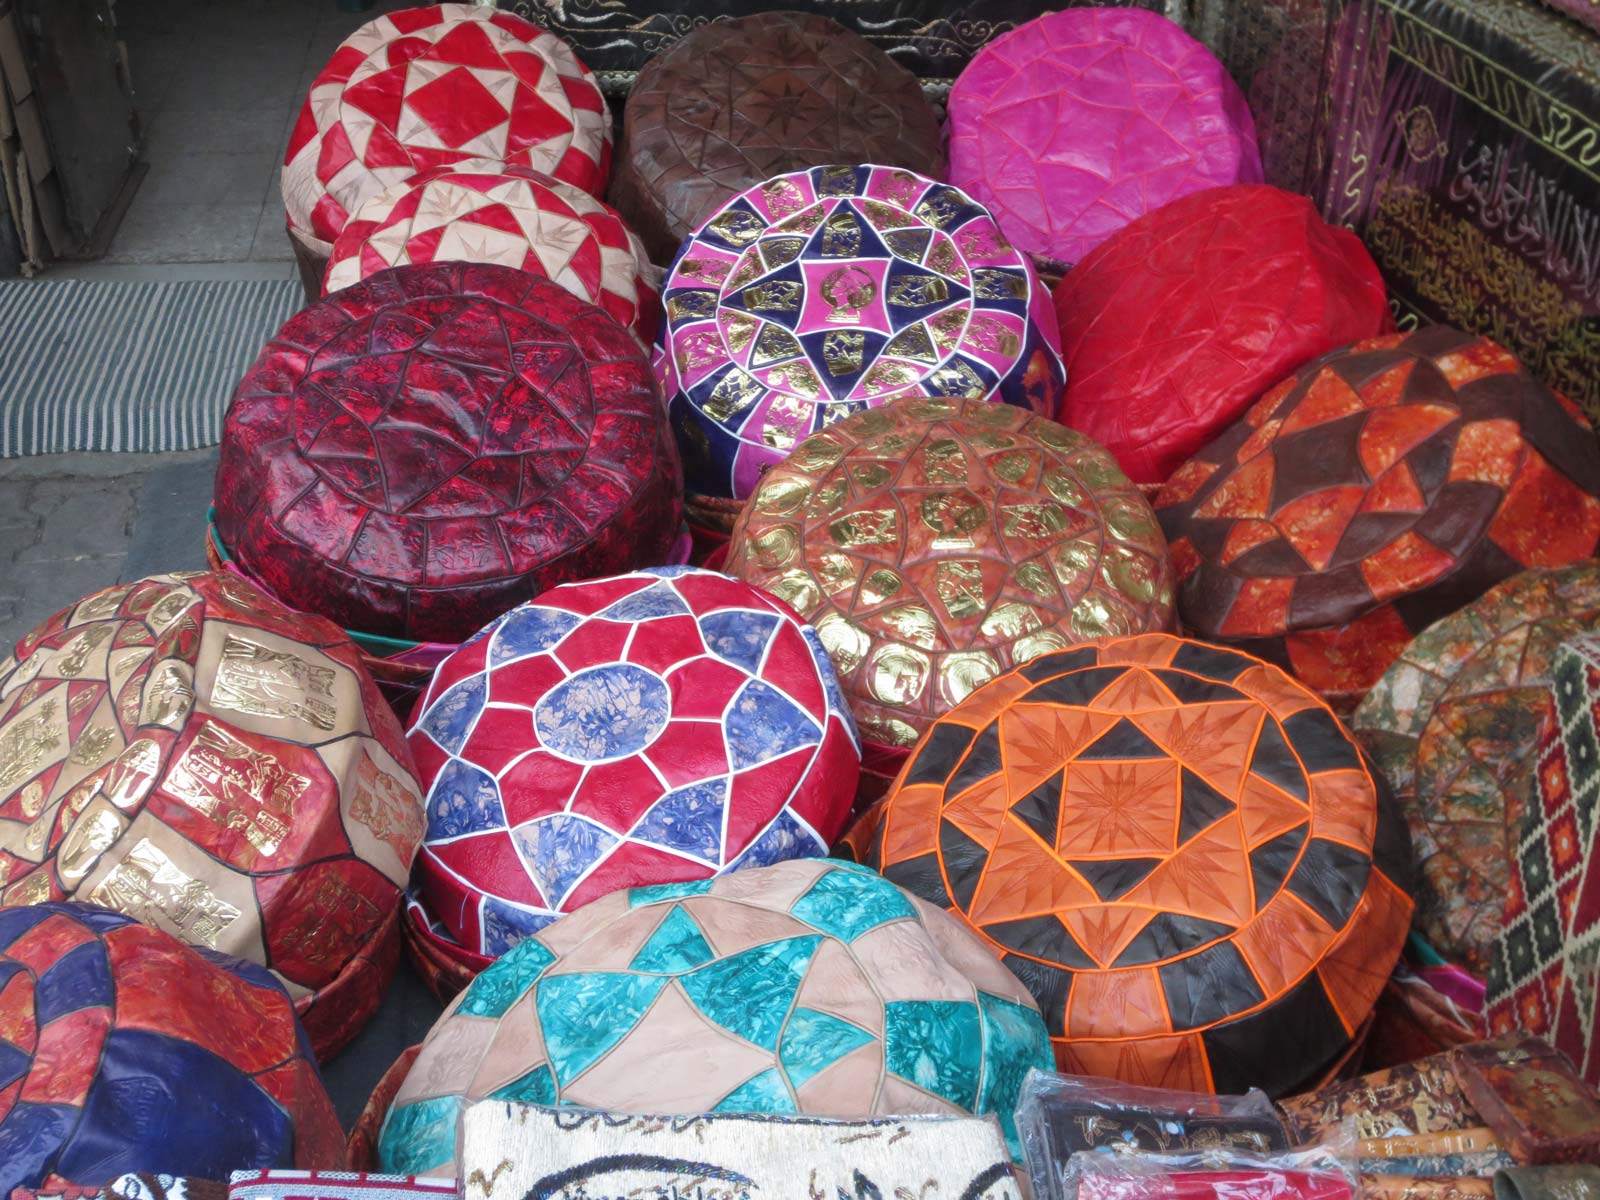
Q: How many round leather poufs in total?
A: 15